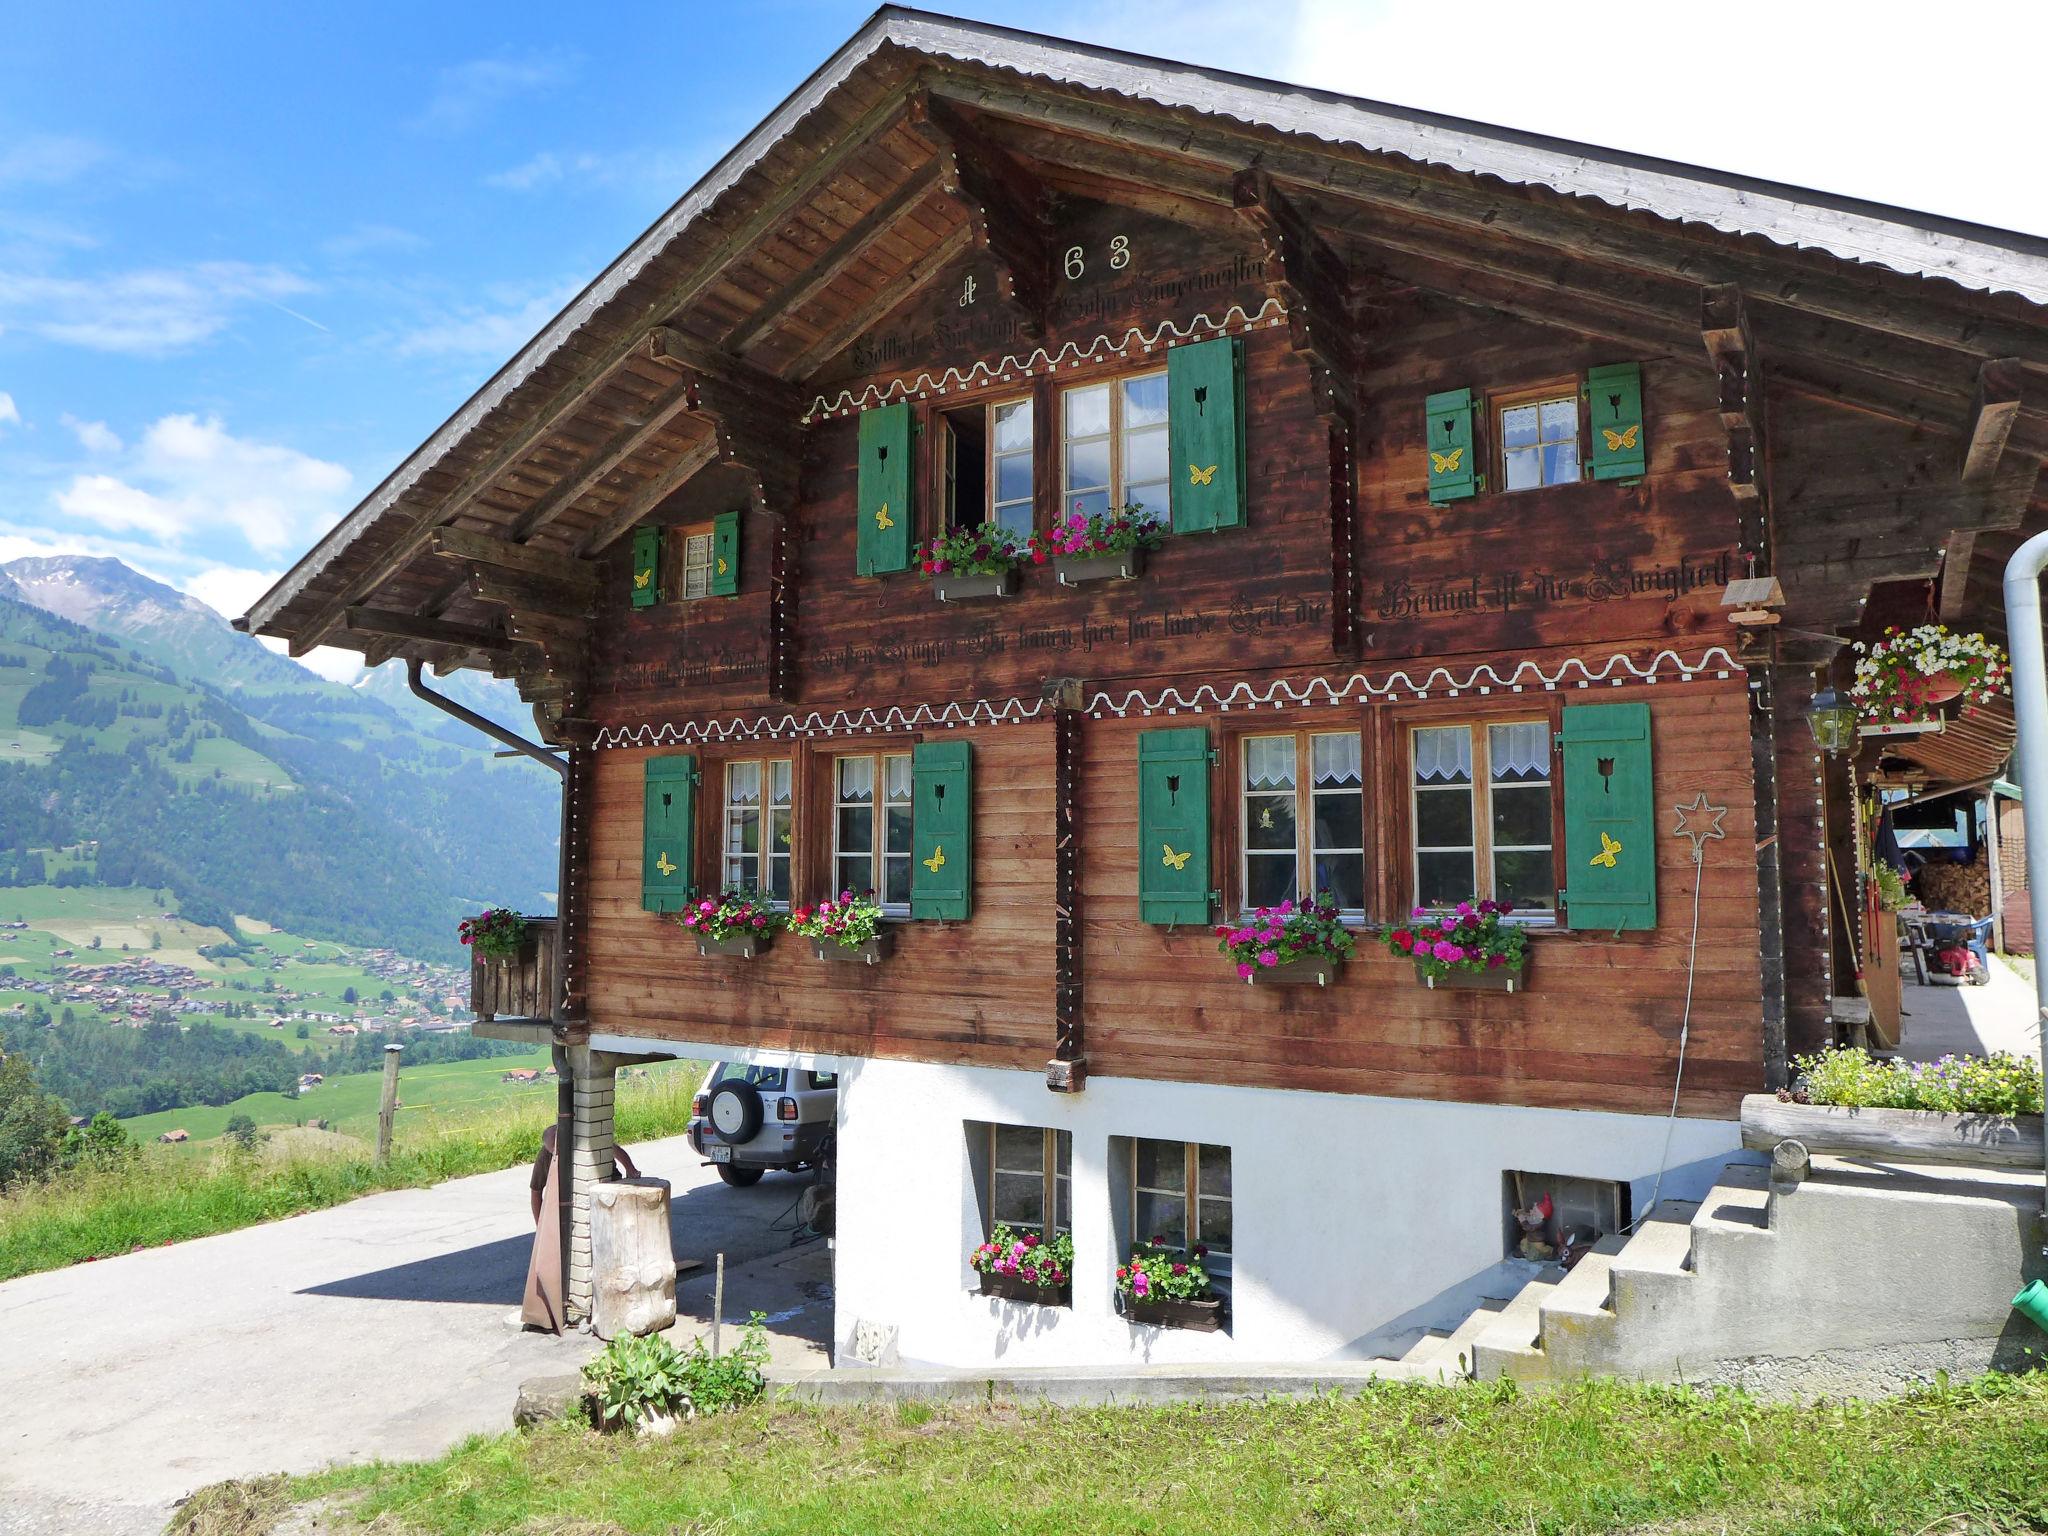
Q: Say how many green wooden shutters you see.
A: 10